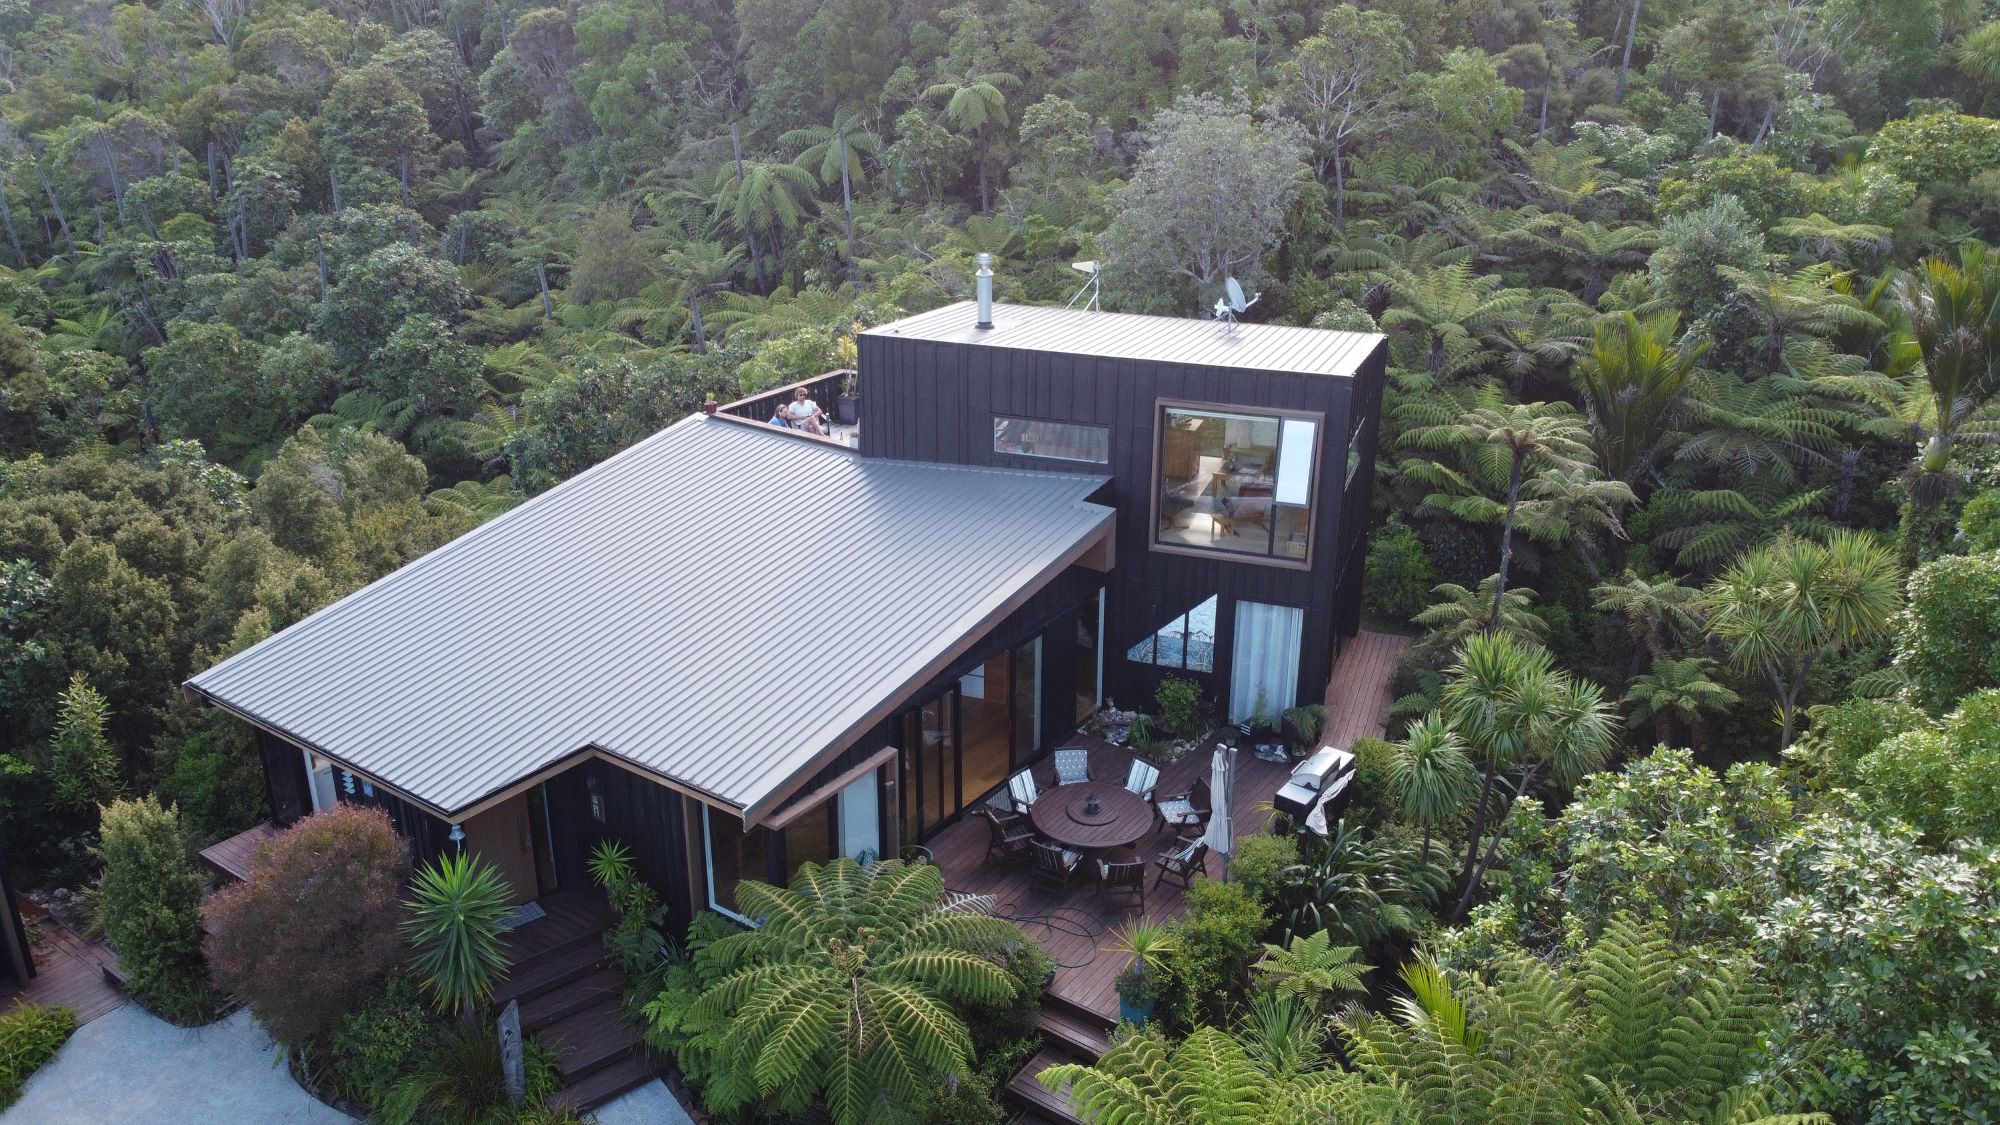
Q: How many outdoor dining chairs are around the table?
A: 8